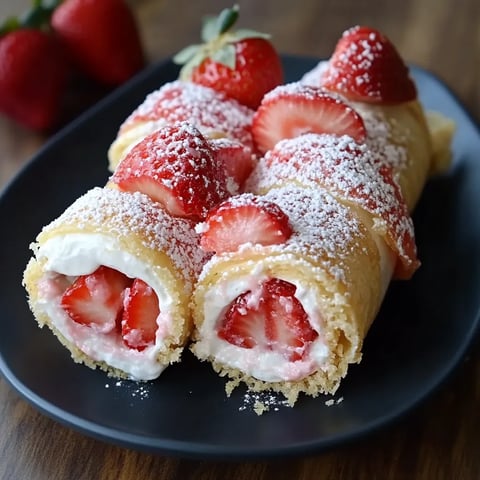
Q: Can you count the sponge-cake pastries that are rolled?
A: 2